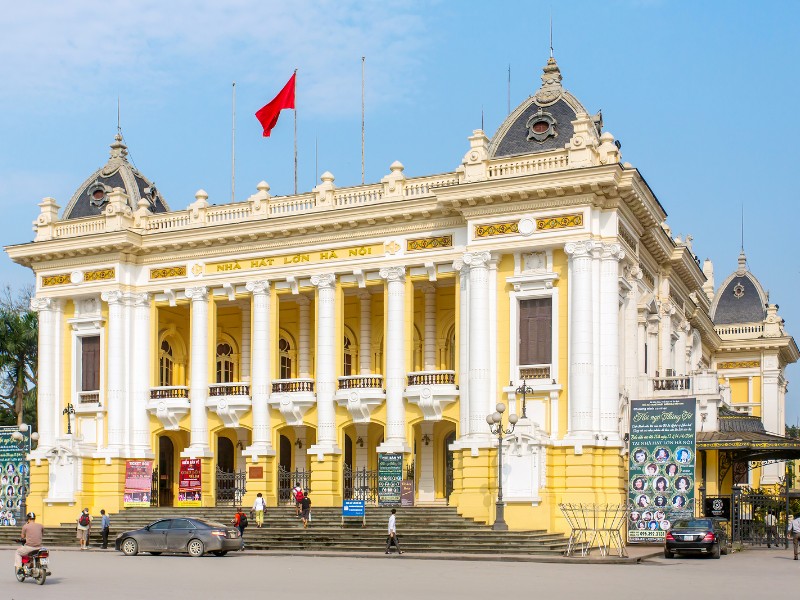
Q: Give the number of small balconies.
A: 5